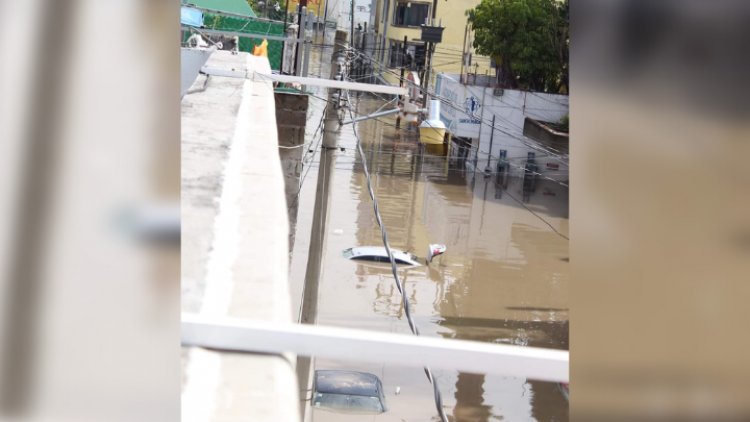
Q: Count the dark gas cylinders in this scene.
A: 2